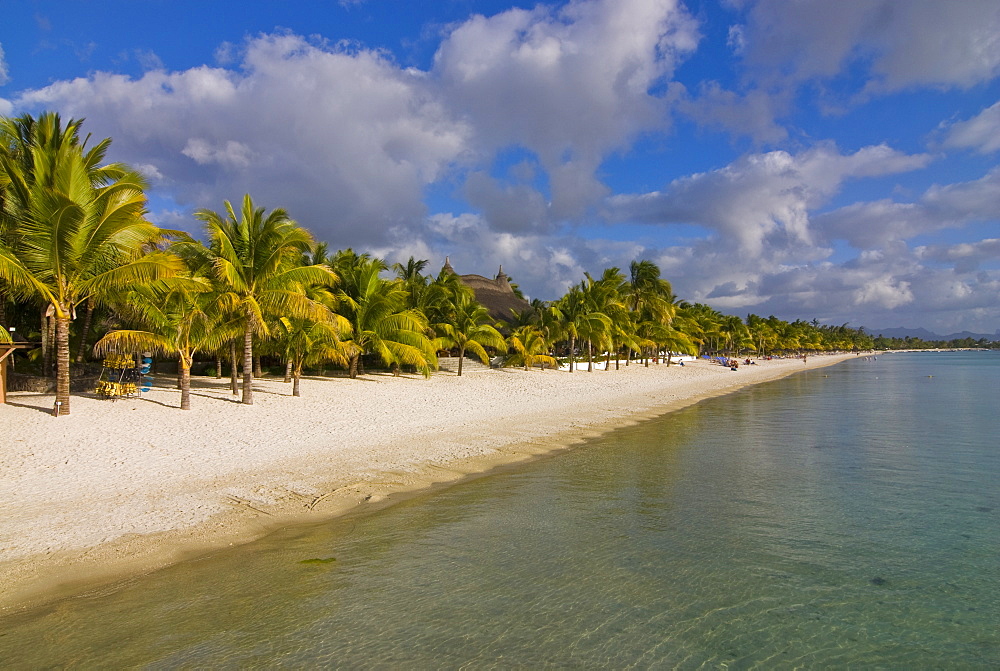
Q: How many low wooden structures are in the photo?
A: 1